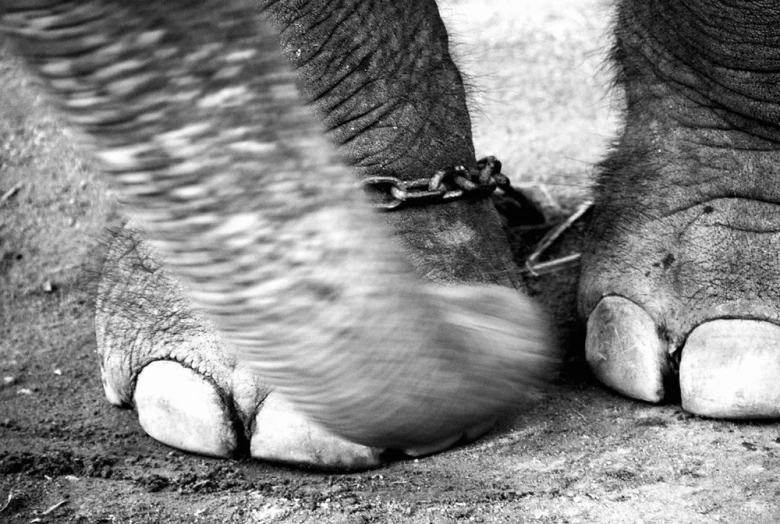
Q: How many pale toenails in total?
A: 4